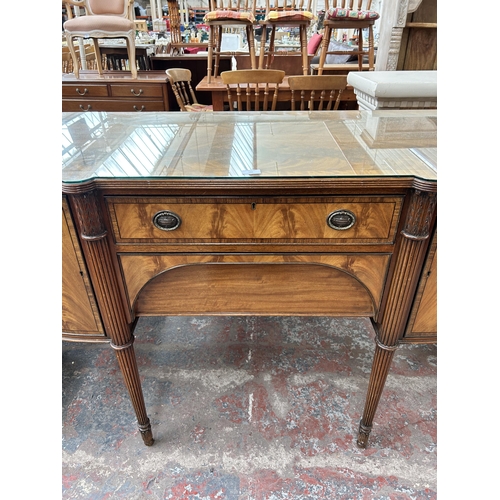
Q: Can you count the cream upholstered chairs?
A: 1